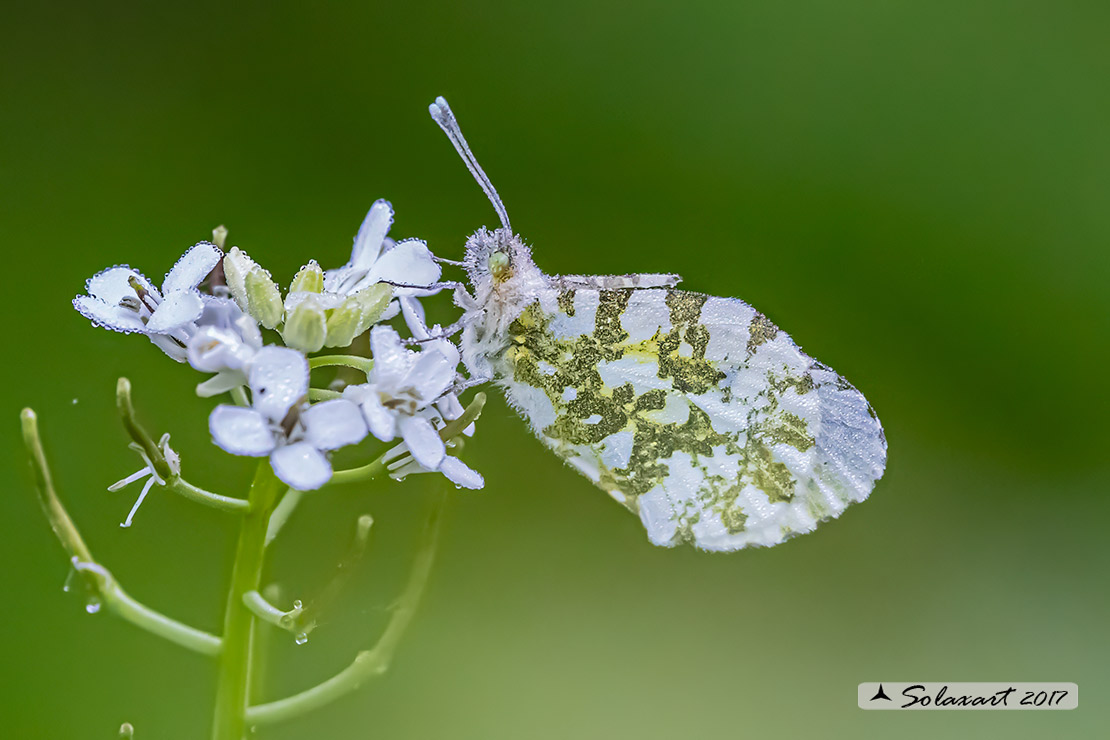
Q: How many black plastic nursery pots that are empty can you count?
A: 0